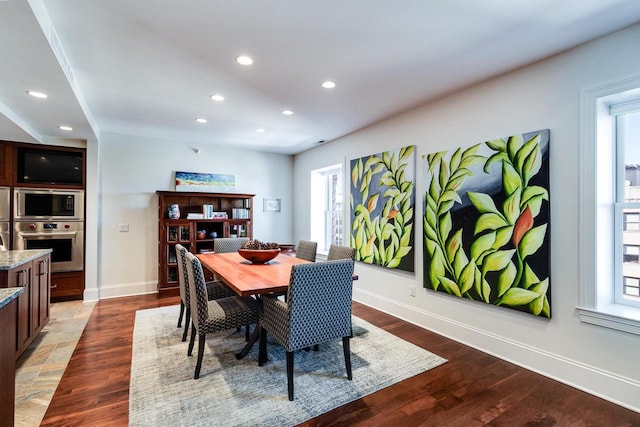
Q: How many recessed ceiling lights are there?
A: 8